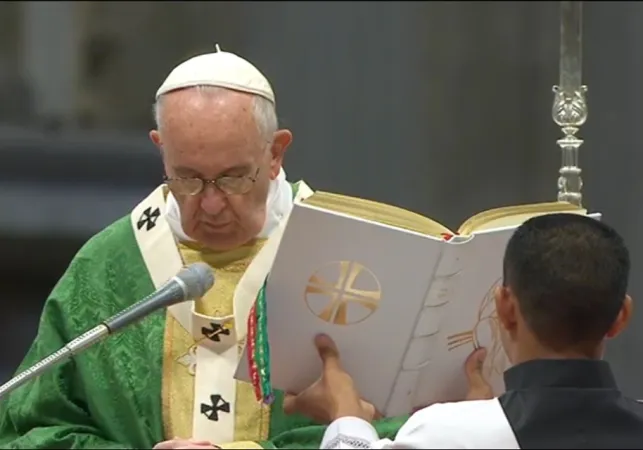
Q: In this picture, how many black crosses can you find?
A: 3